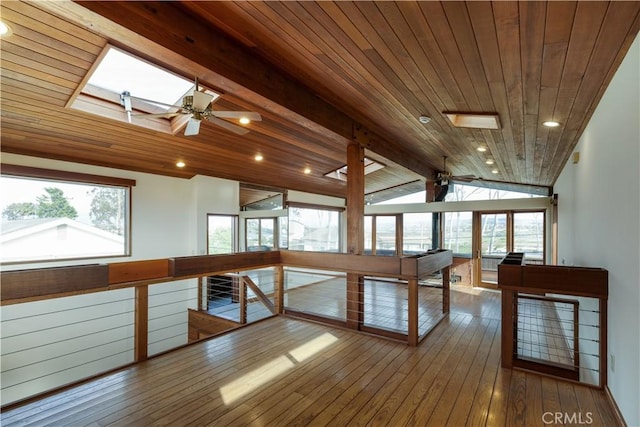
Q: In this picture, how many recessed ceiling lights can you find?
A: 9